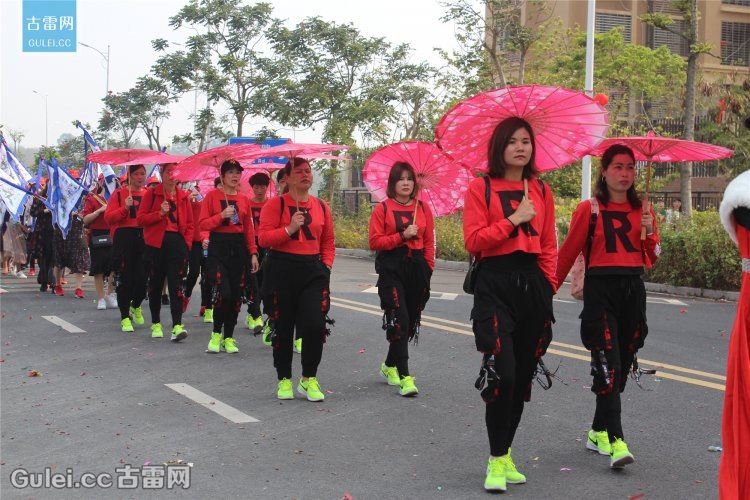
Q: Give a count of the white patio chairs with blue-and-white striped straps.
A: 0